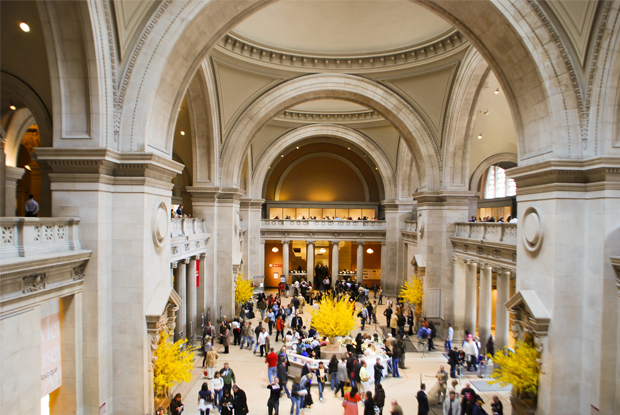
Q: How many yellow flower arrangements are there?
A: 5